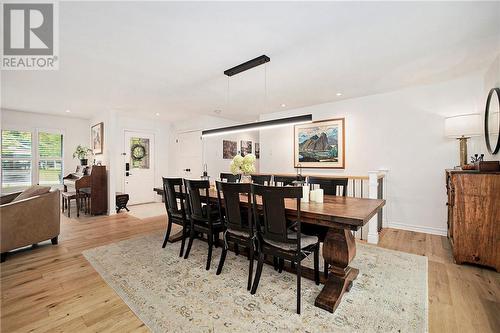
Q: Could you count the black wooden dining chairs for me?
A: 8